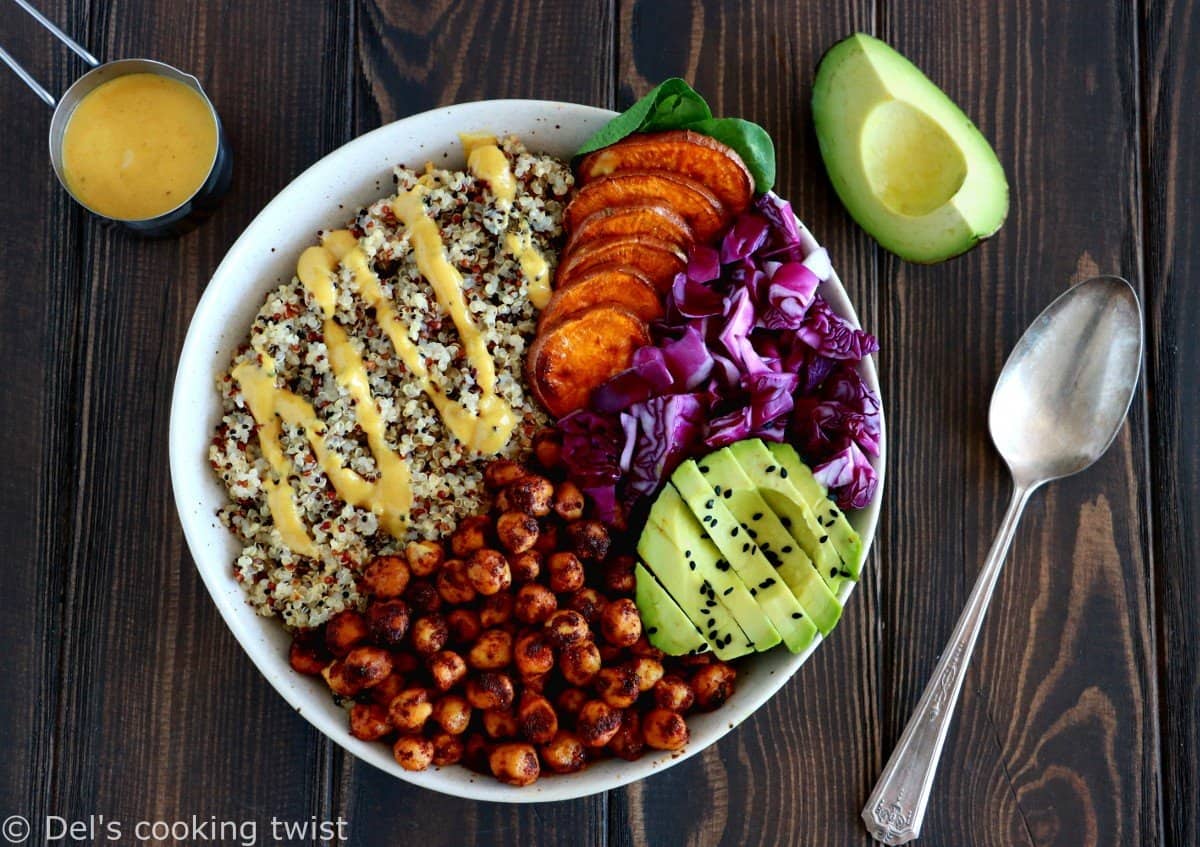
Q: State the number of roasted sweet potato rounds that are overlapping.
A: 6